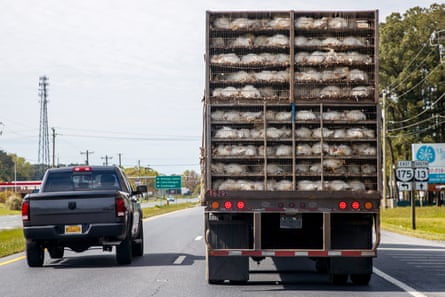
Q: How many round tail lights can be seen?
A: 6